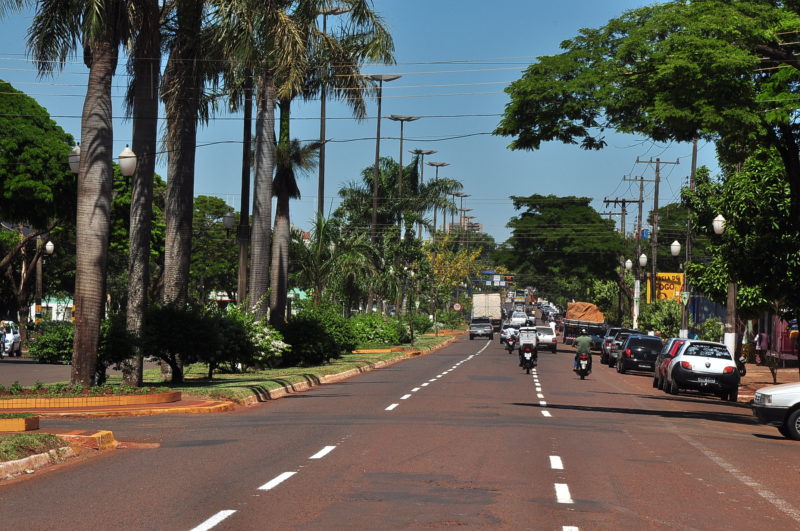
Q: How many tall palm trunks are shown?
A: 5